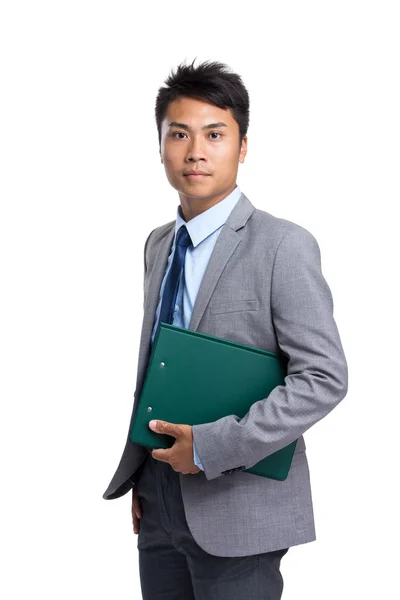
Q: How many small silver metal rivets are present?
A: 2